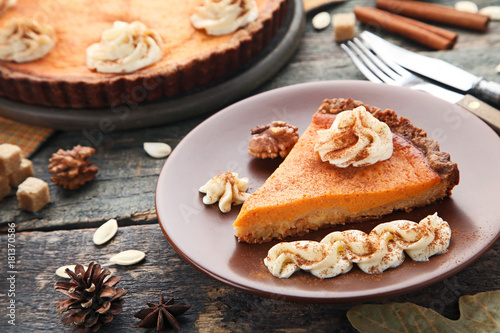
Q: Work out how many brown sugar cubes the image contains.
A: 5